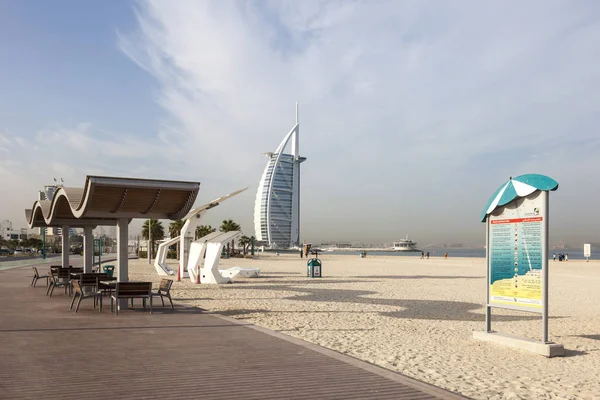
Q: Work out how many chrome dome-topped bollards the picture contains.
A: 0